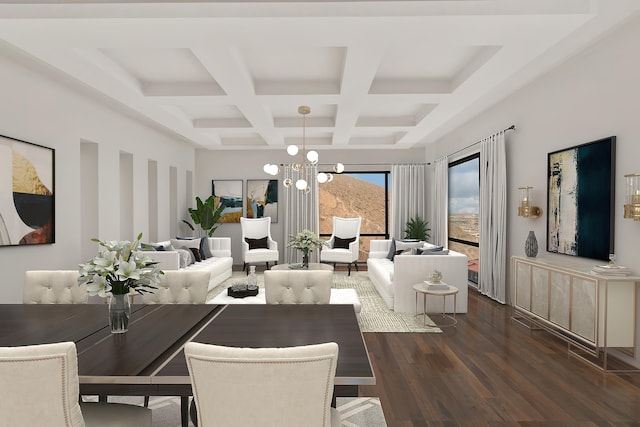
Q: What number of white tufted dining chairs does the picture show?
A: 5